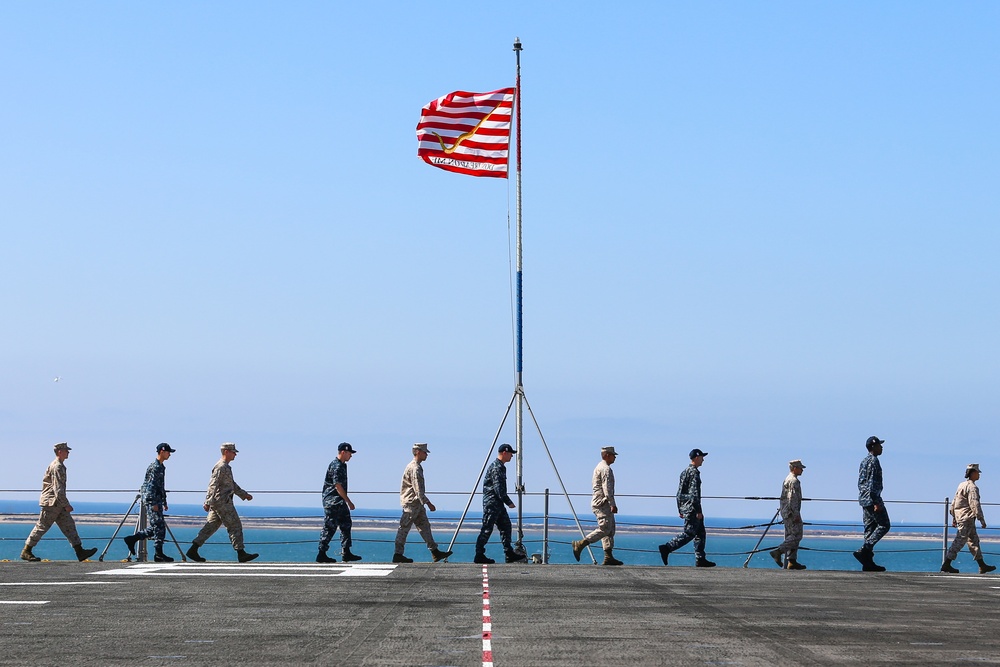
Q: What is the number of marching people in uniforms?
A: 11